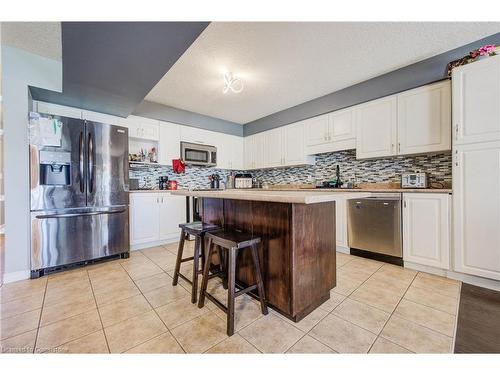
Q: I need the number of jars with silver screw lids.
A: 0